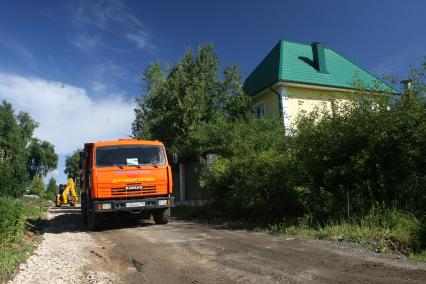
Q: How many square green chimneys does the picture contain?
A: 1